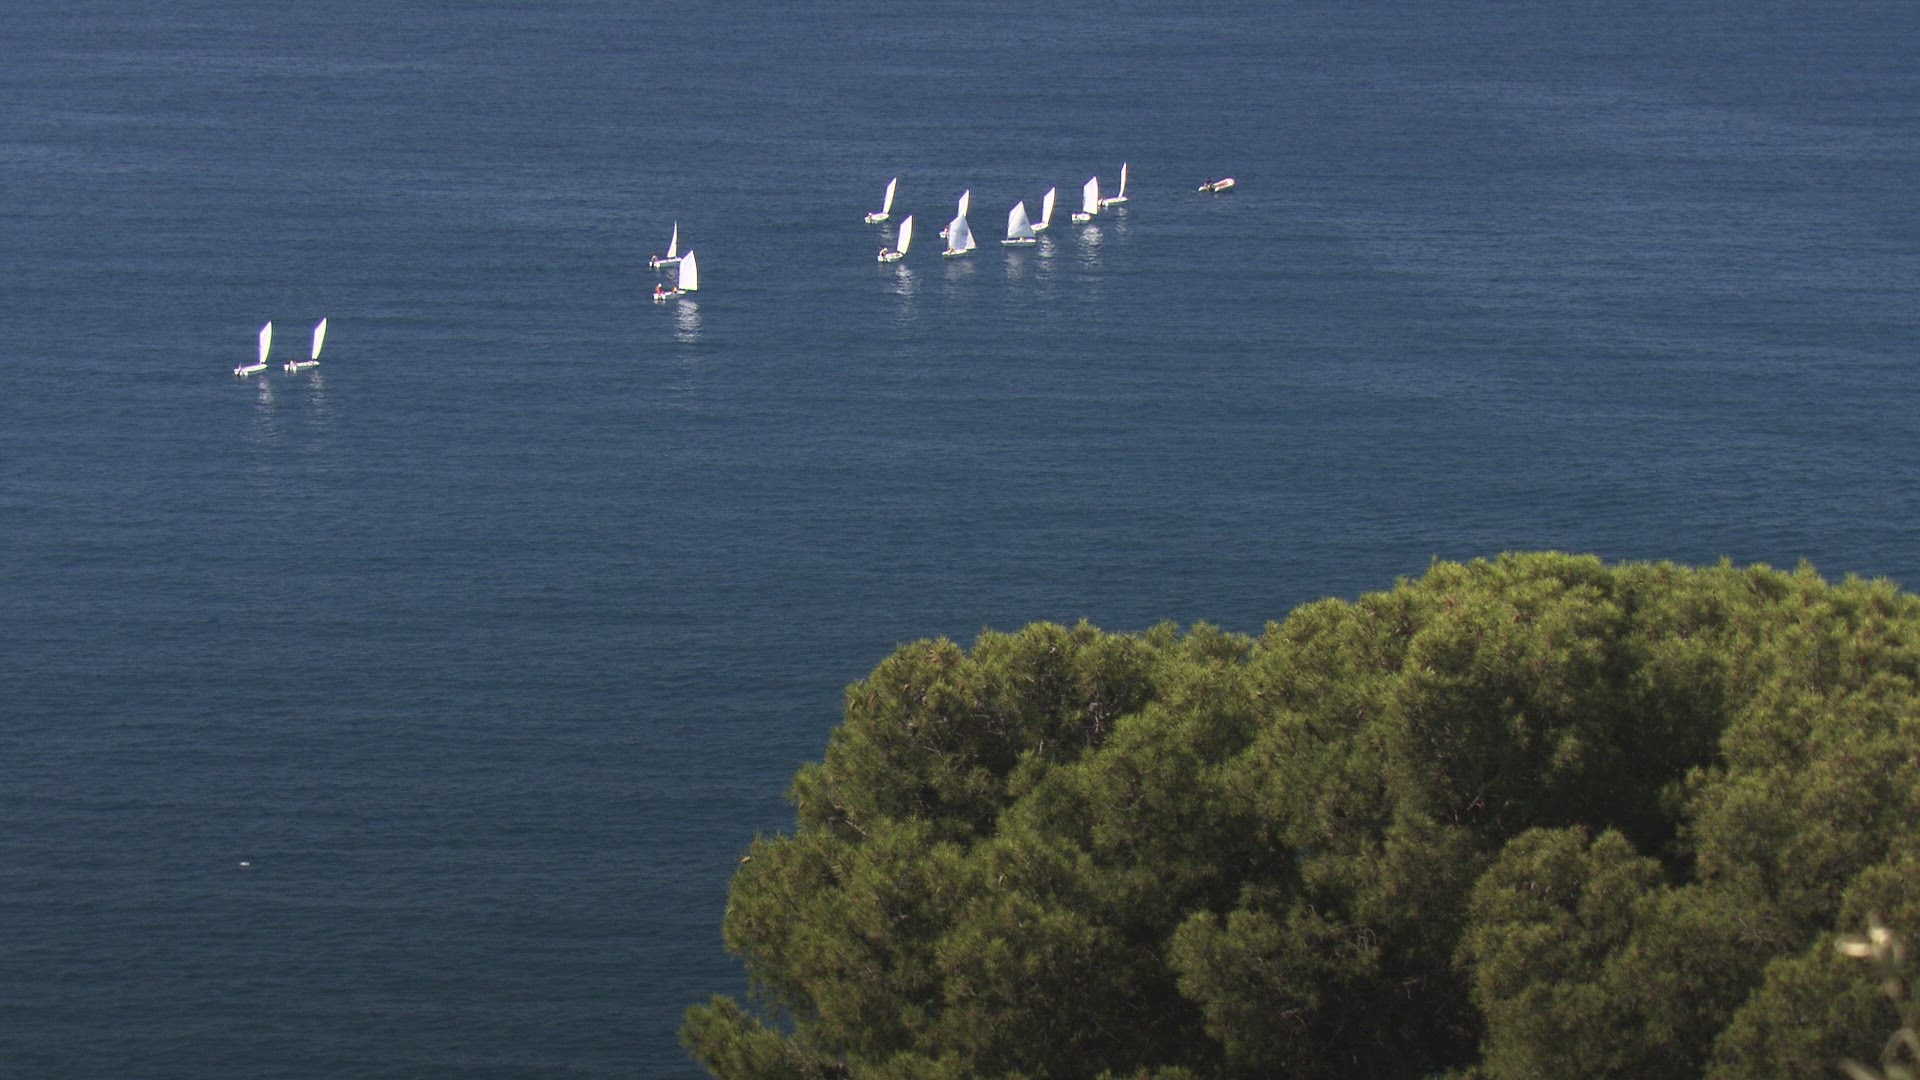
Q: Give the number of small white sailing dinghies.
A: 12